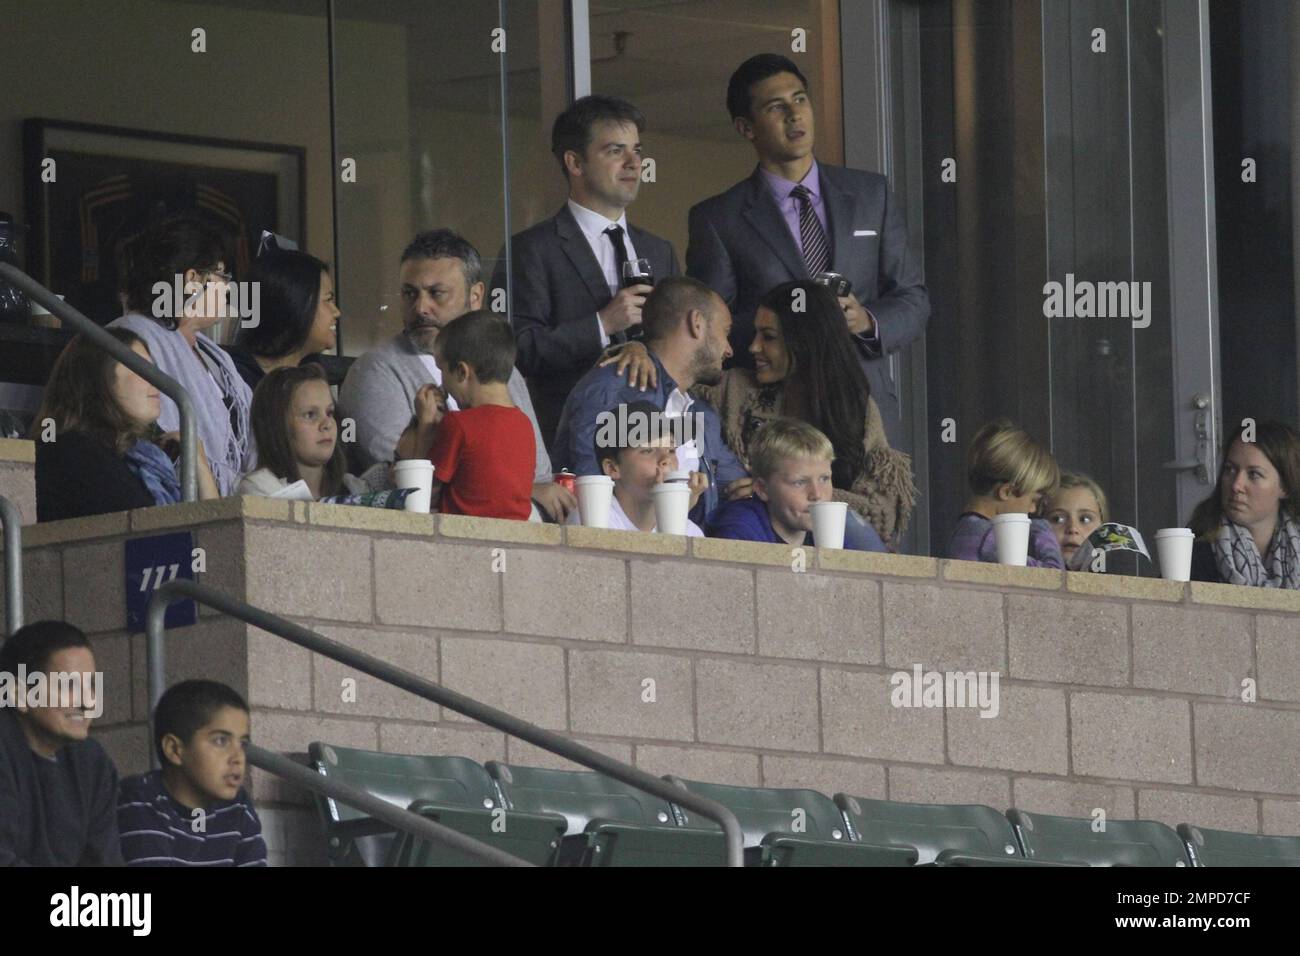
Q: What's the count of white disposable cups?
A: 6